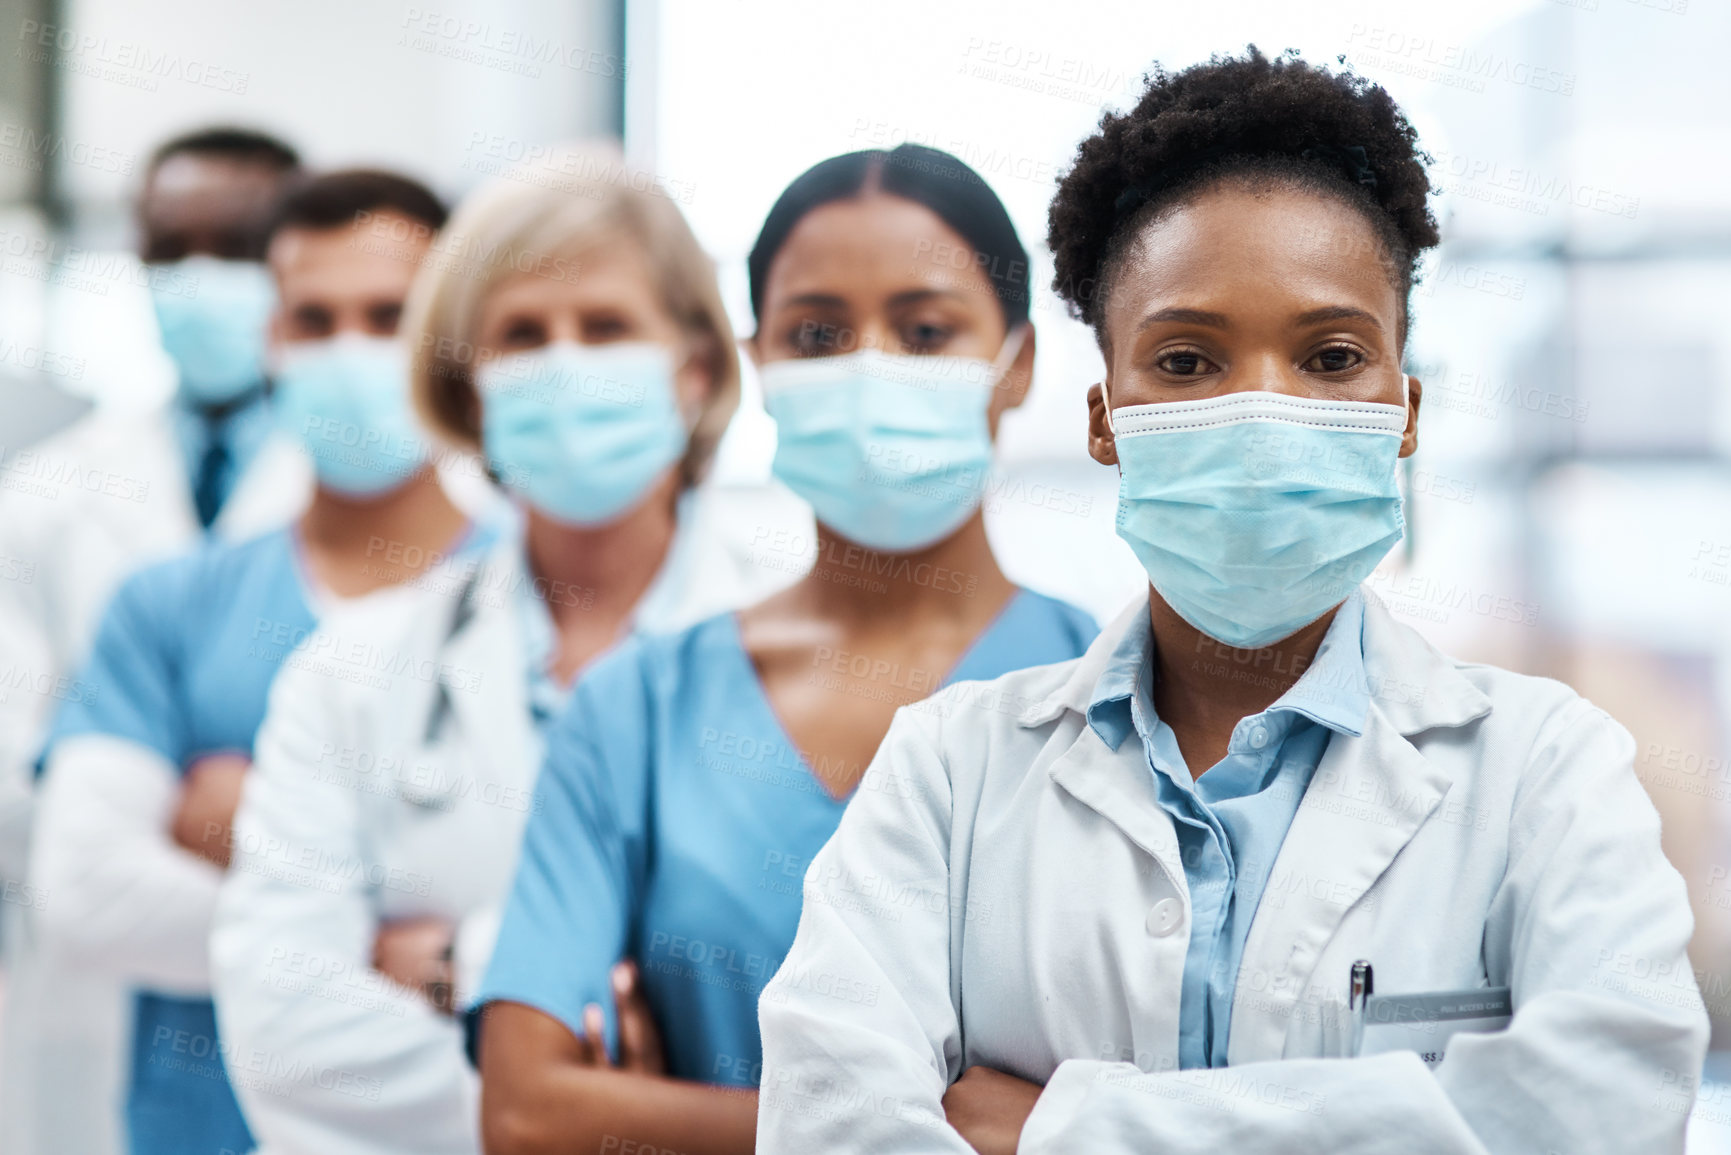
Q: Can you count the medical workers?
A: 5